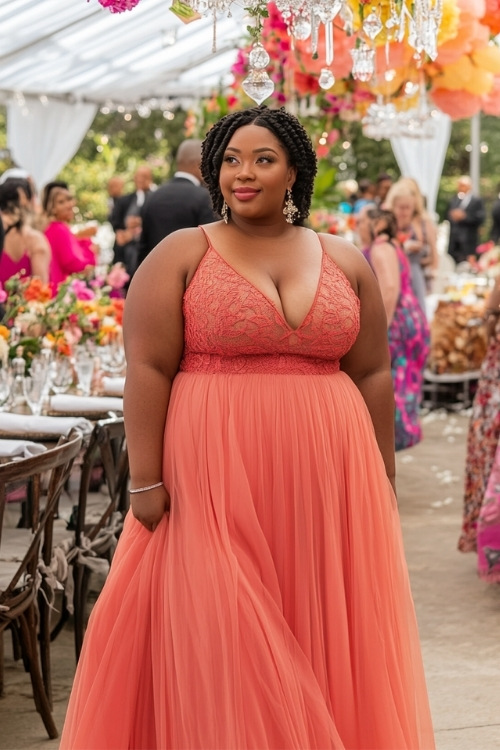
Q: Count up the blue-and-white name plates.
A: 0